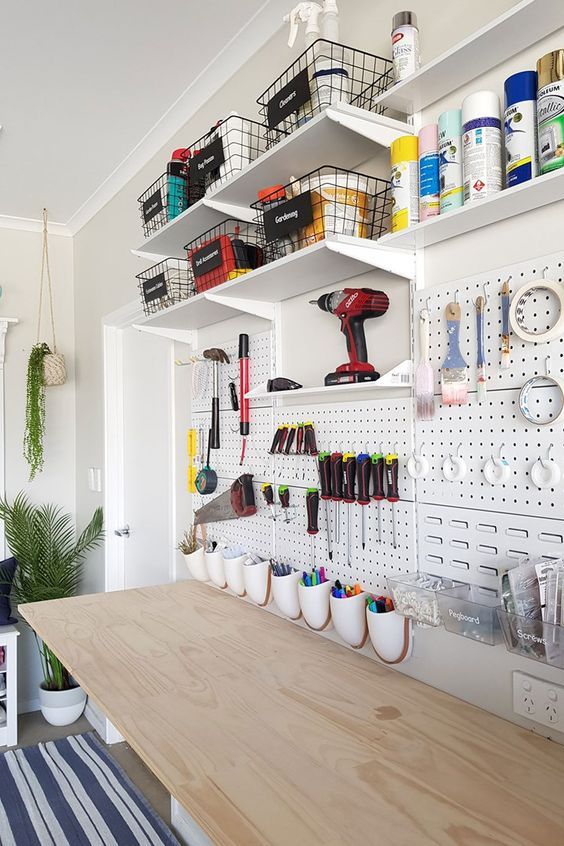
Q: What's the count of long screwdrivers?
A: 7